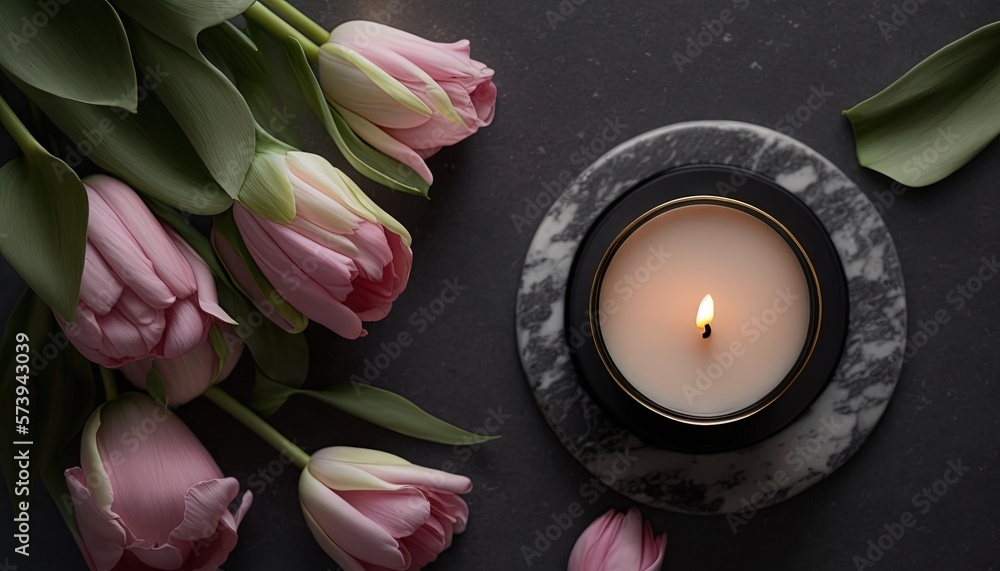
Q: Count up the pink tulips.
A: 7